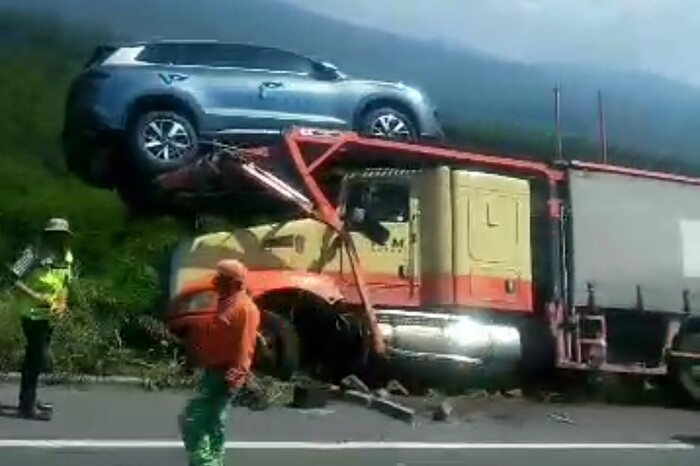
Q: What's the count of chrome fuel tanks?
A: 1